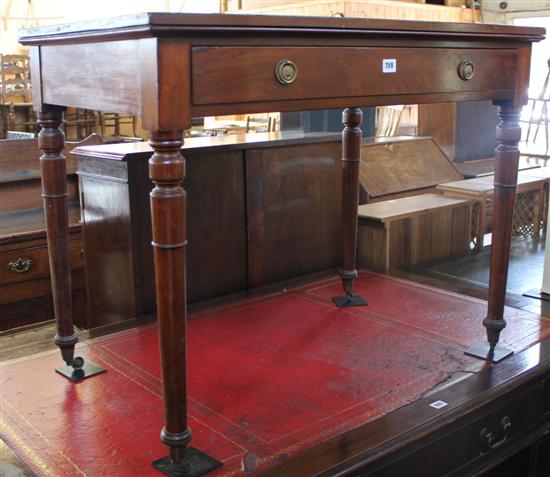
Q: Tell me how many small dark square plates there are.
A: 4